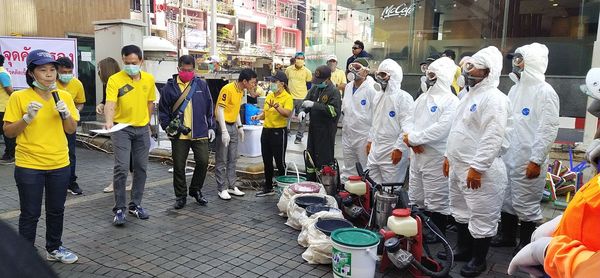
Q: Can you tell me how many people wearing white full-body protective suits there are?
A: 5